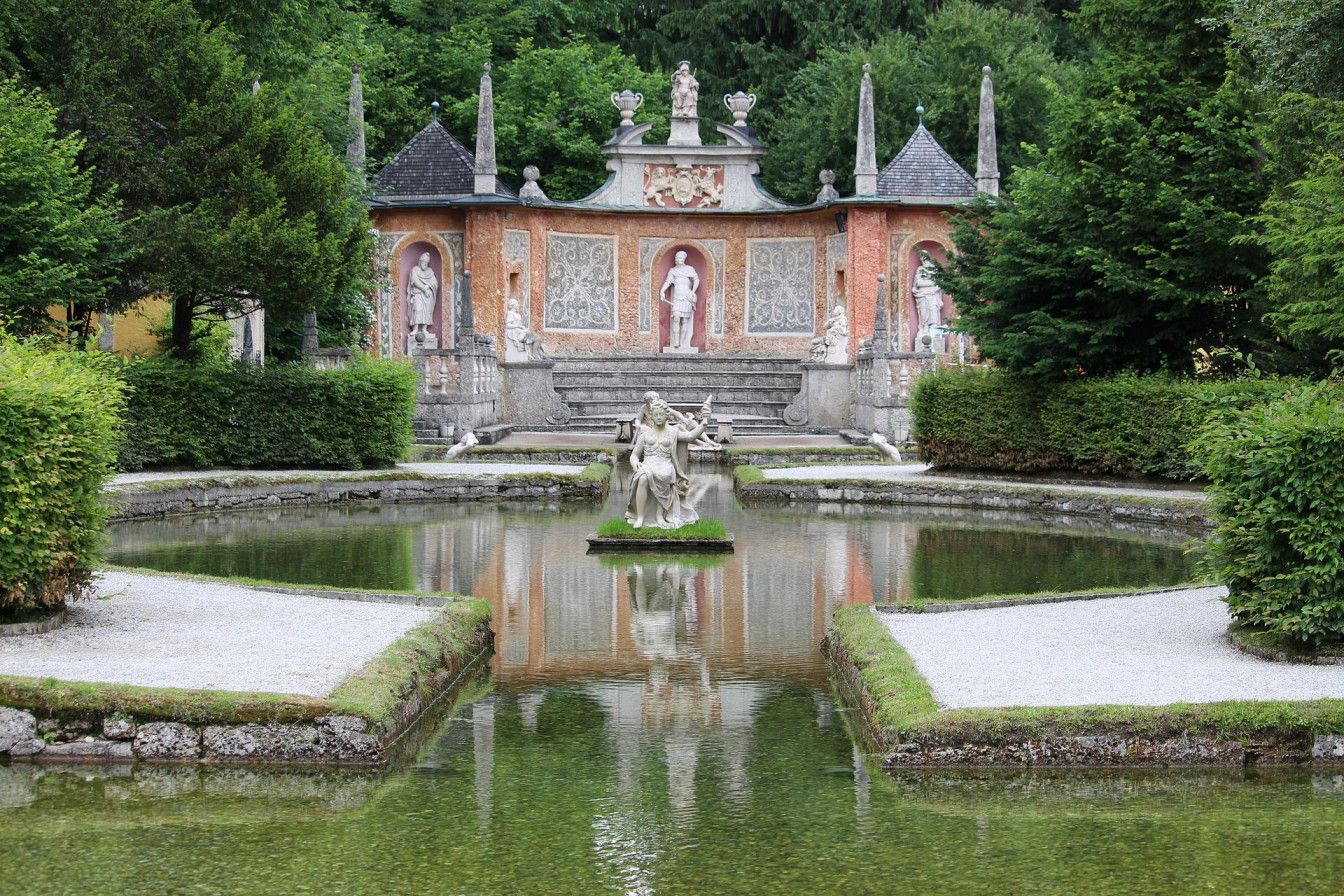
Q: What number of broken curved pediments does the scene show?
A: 1